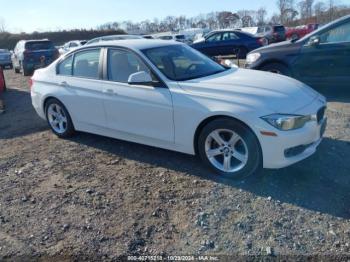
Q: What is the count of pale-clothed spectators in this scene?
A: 0